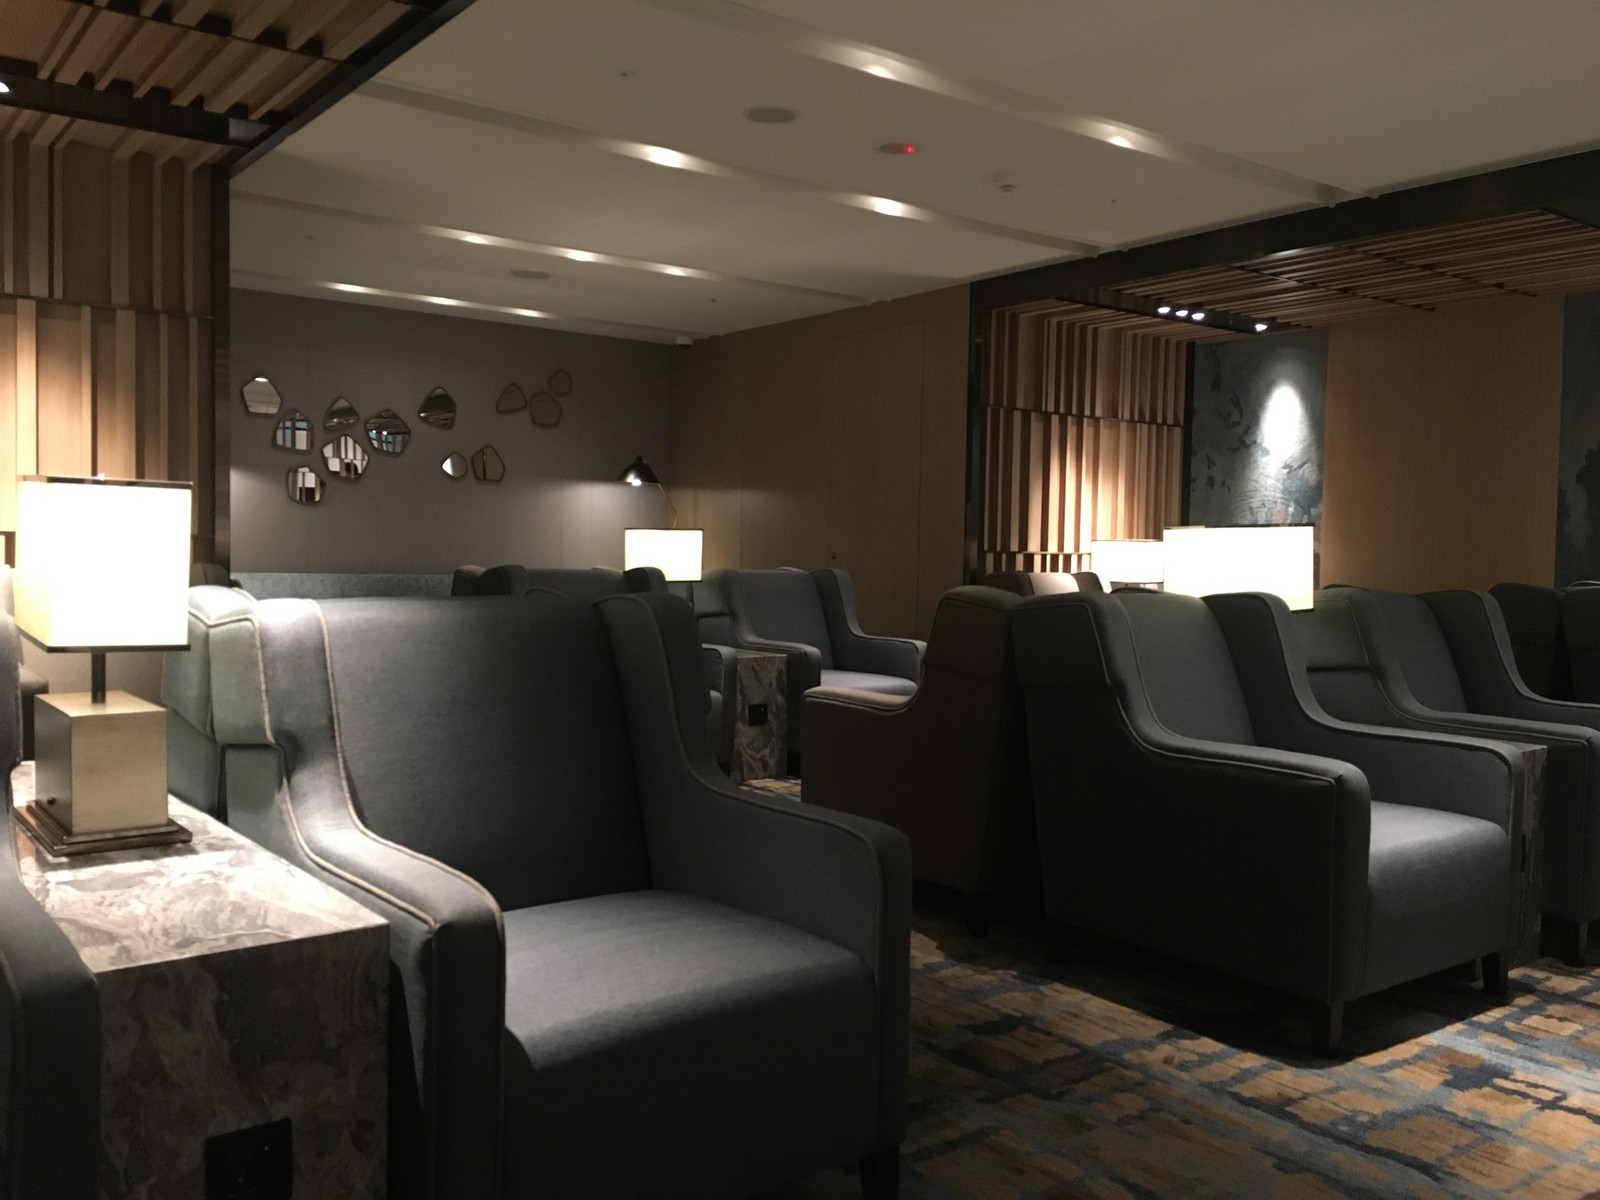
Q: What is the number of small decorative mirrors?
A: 12